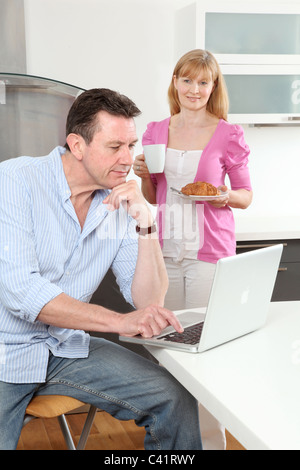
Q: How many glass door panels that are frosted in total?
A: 2